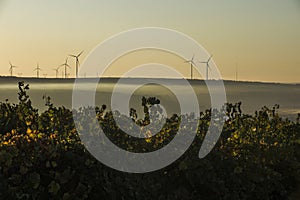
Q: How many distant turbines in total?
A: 7